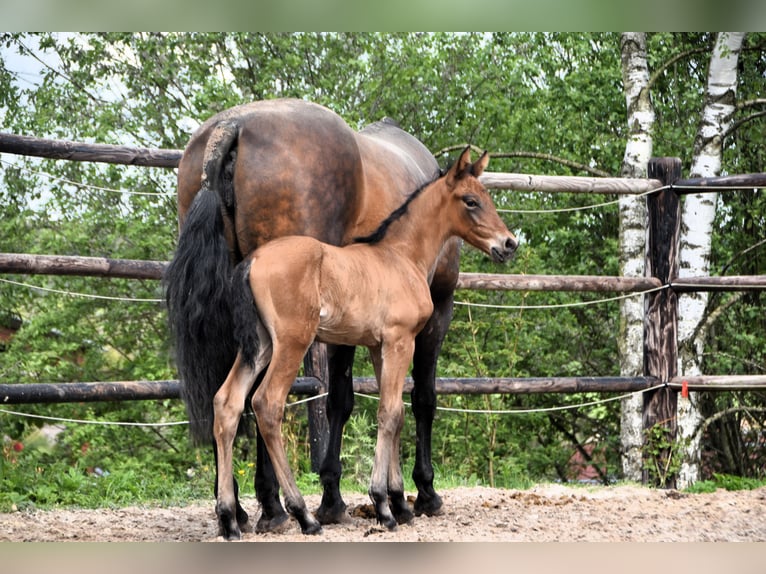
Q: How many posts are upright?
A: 2